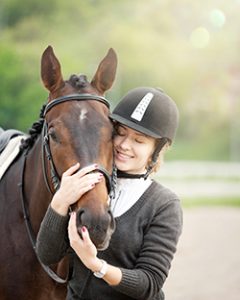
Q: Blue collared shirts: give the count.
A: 0